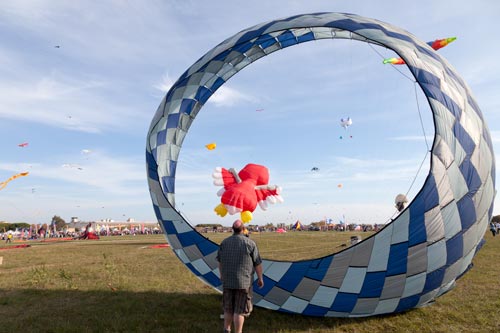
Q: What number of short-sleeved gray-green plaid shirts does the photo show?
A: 1